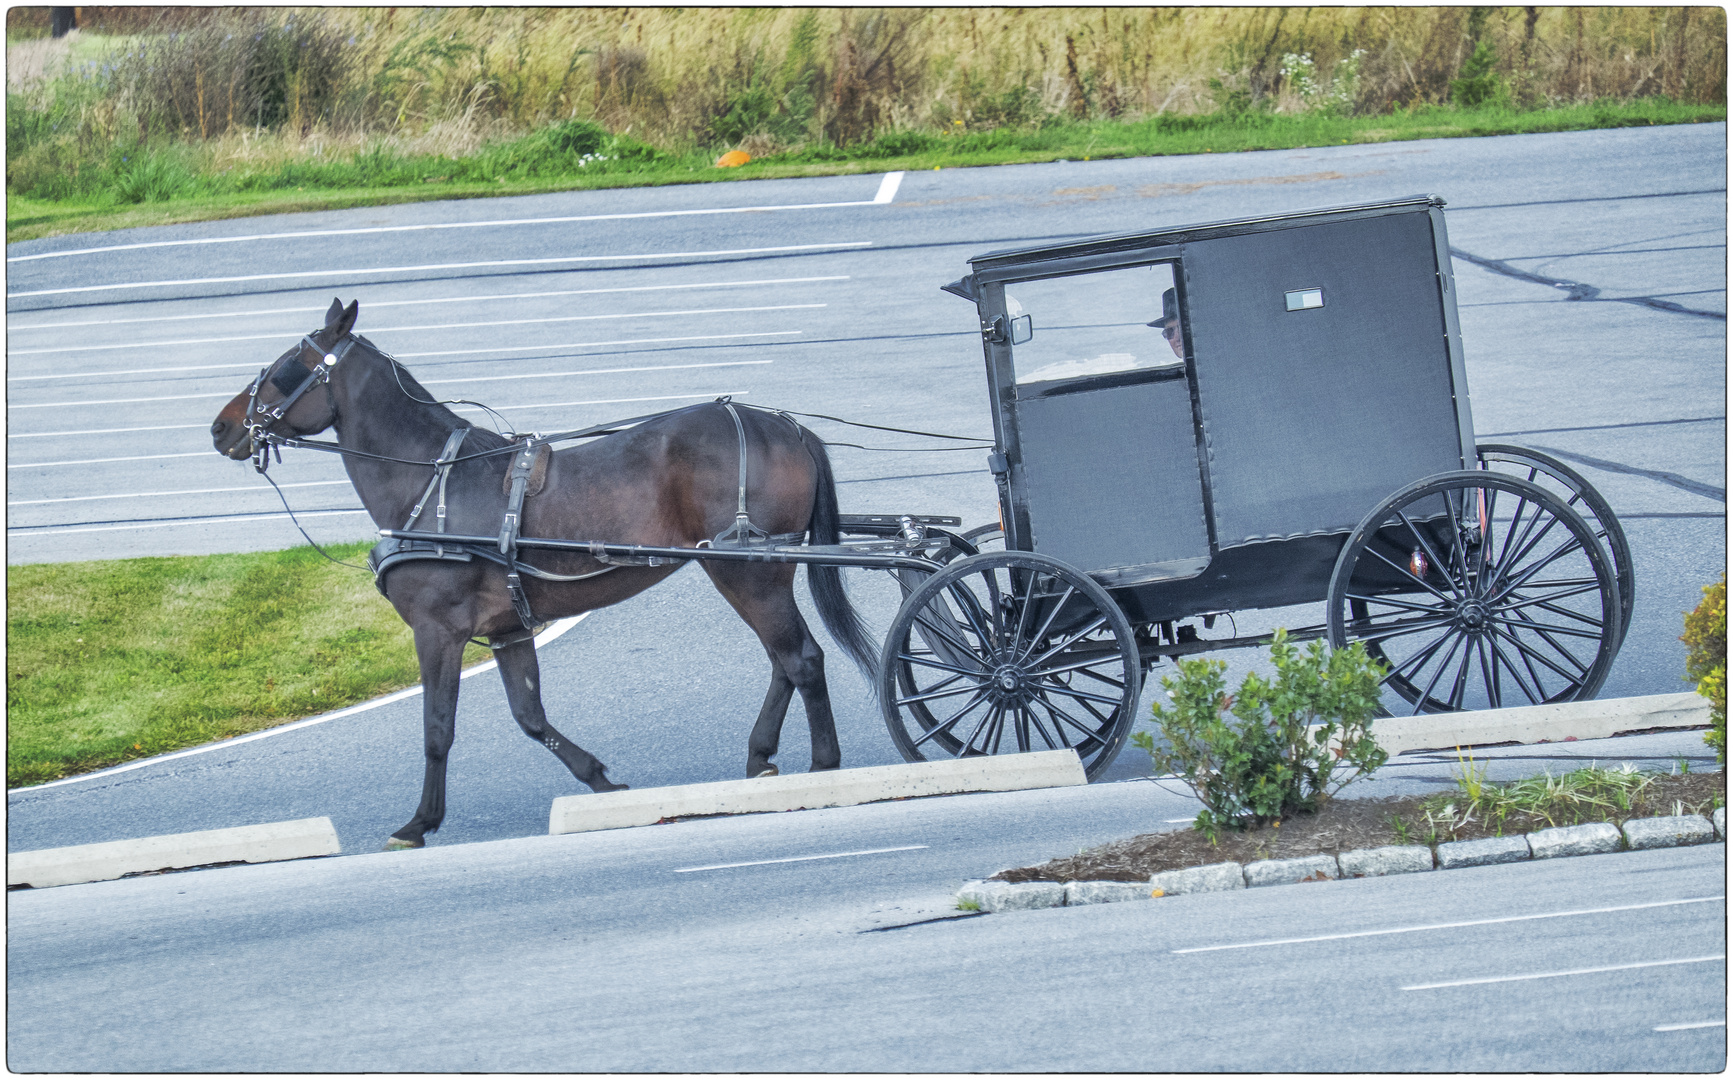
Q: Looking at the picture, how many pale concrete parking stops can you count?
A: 3